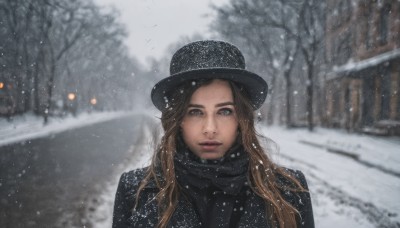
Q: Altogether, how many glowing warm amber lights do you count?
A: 3